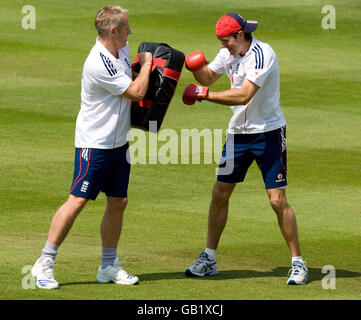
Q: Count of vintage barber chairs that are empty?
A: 0